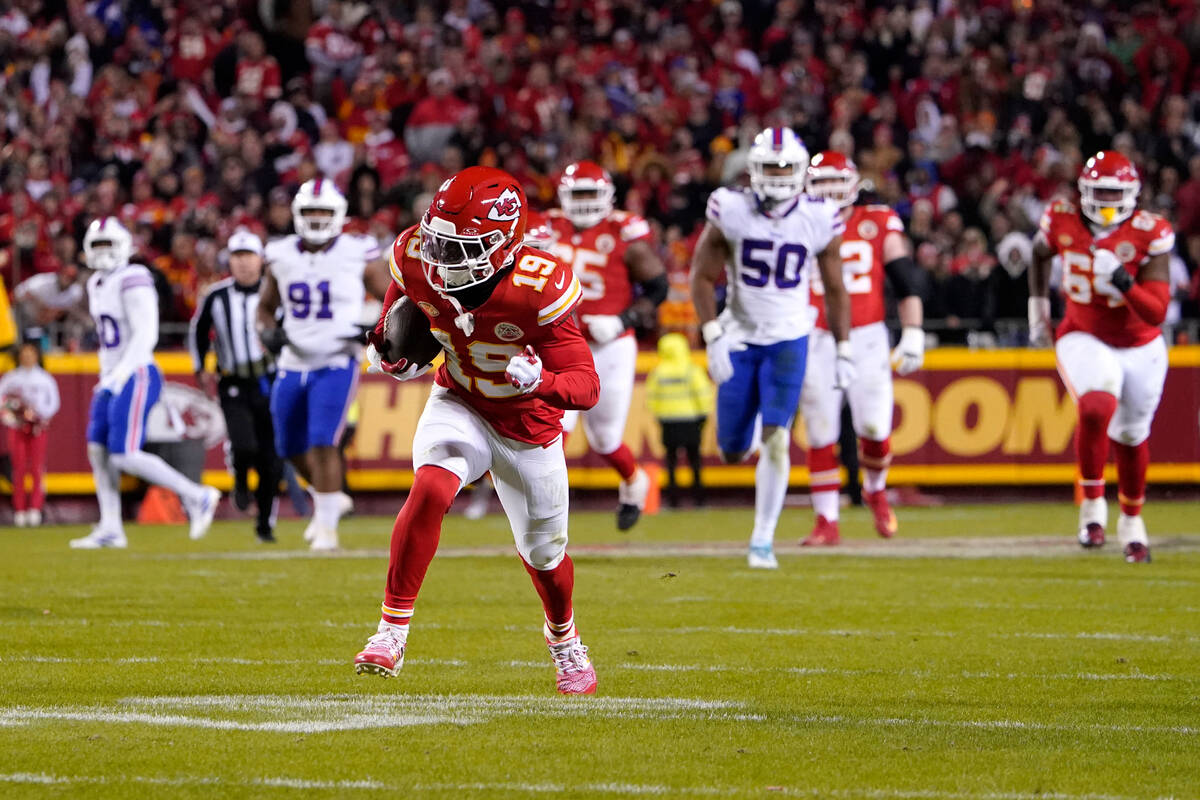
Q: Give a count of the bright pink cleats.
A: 2